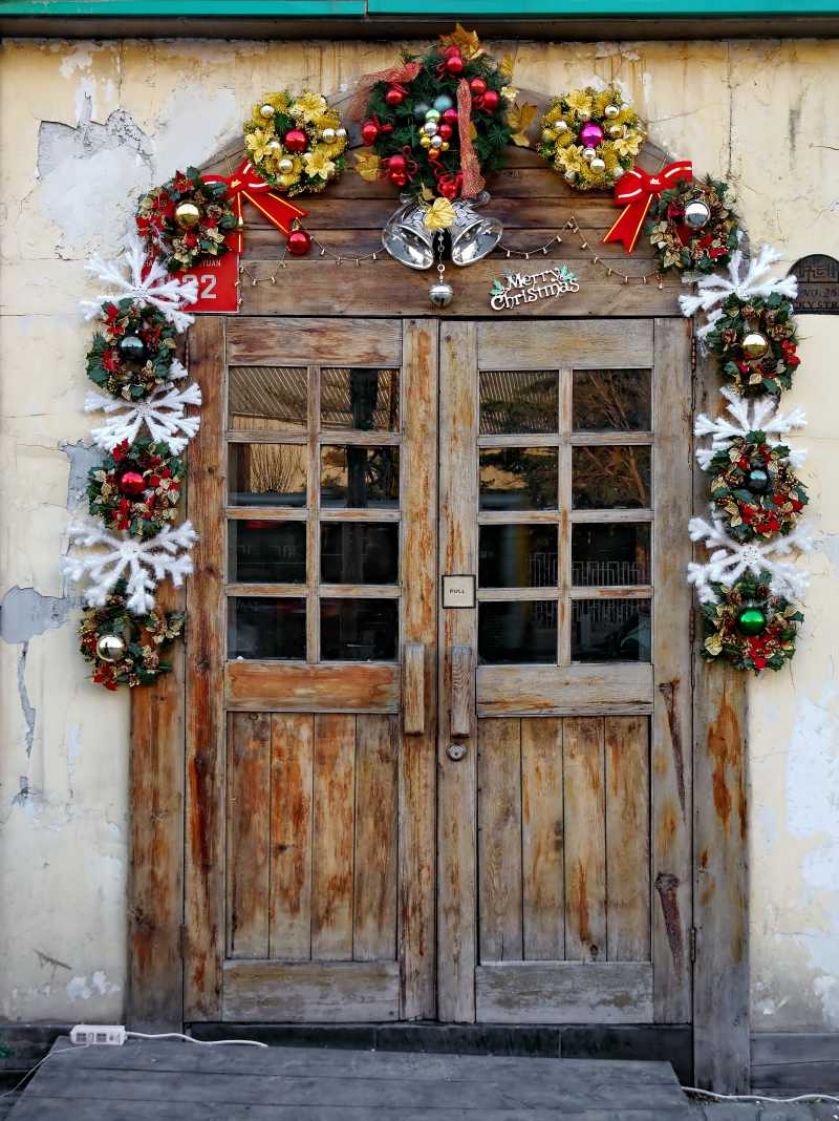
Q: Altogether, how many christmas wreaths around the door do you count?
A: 11